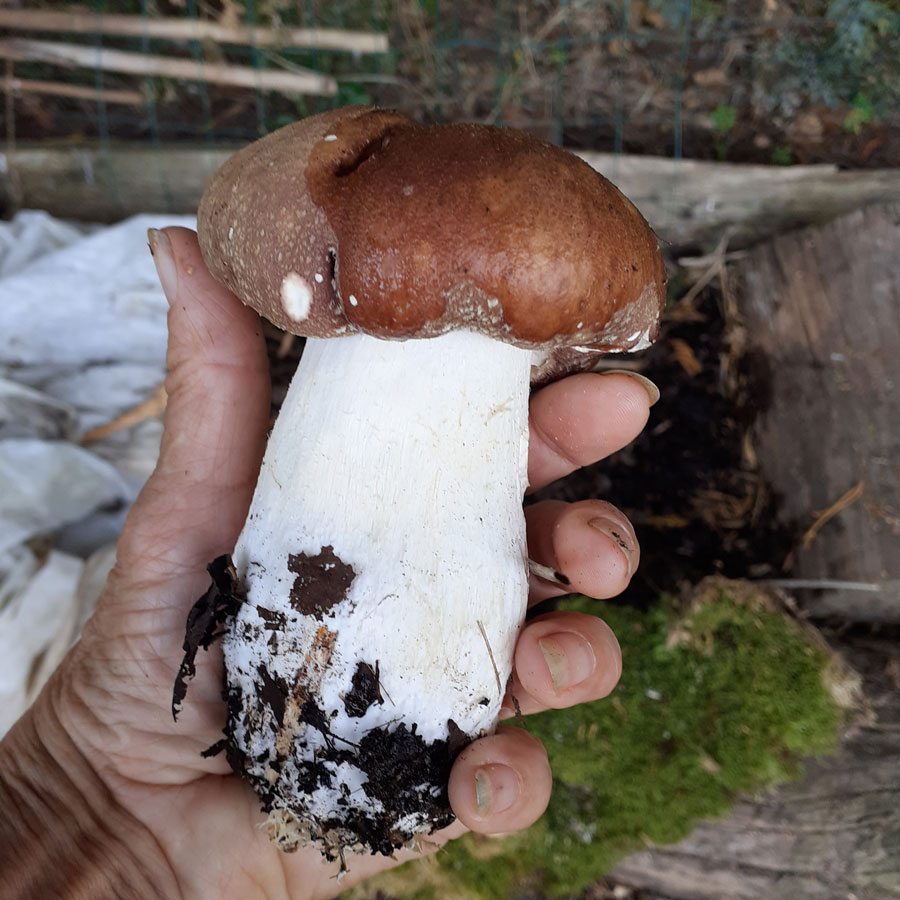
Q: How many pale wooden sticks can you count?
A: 3